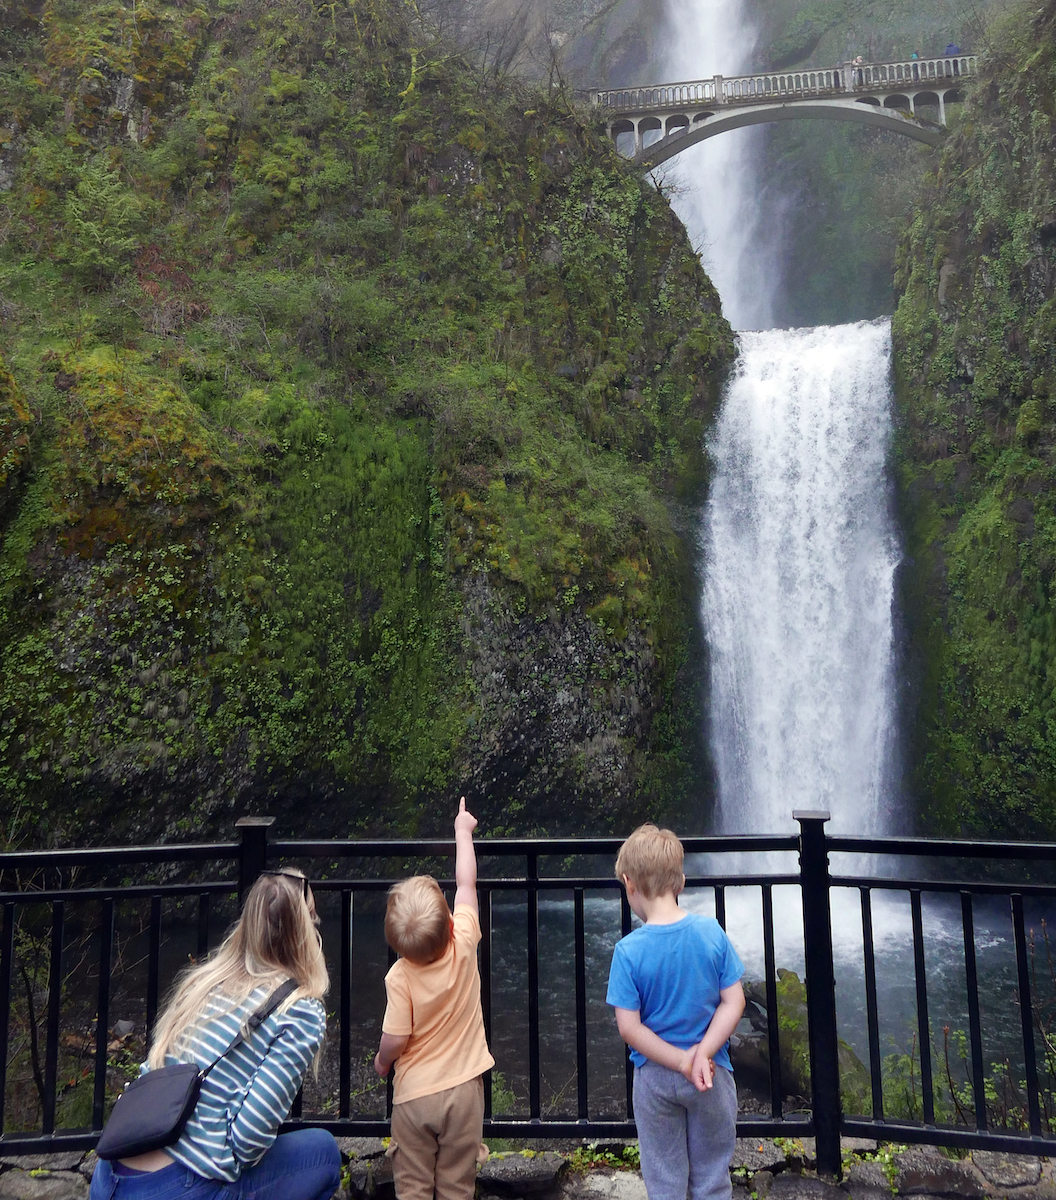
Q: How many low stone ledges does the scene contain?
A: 1